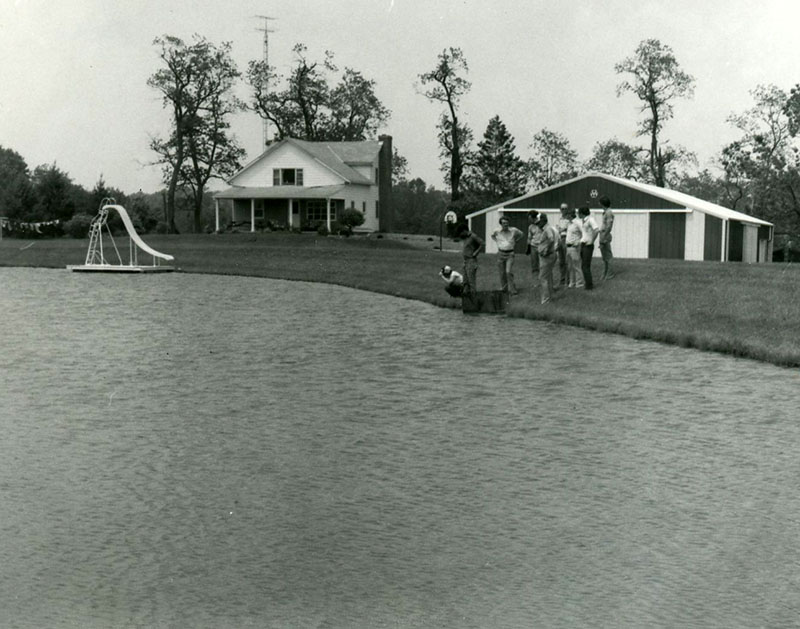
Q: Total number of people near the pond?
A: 9